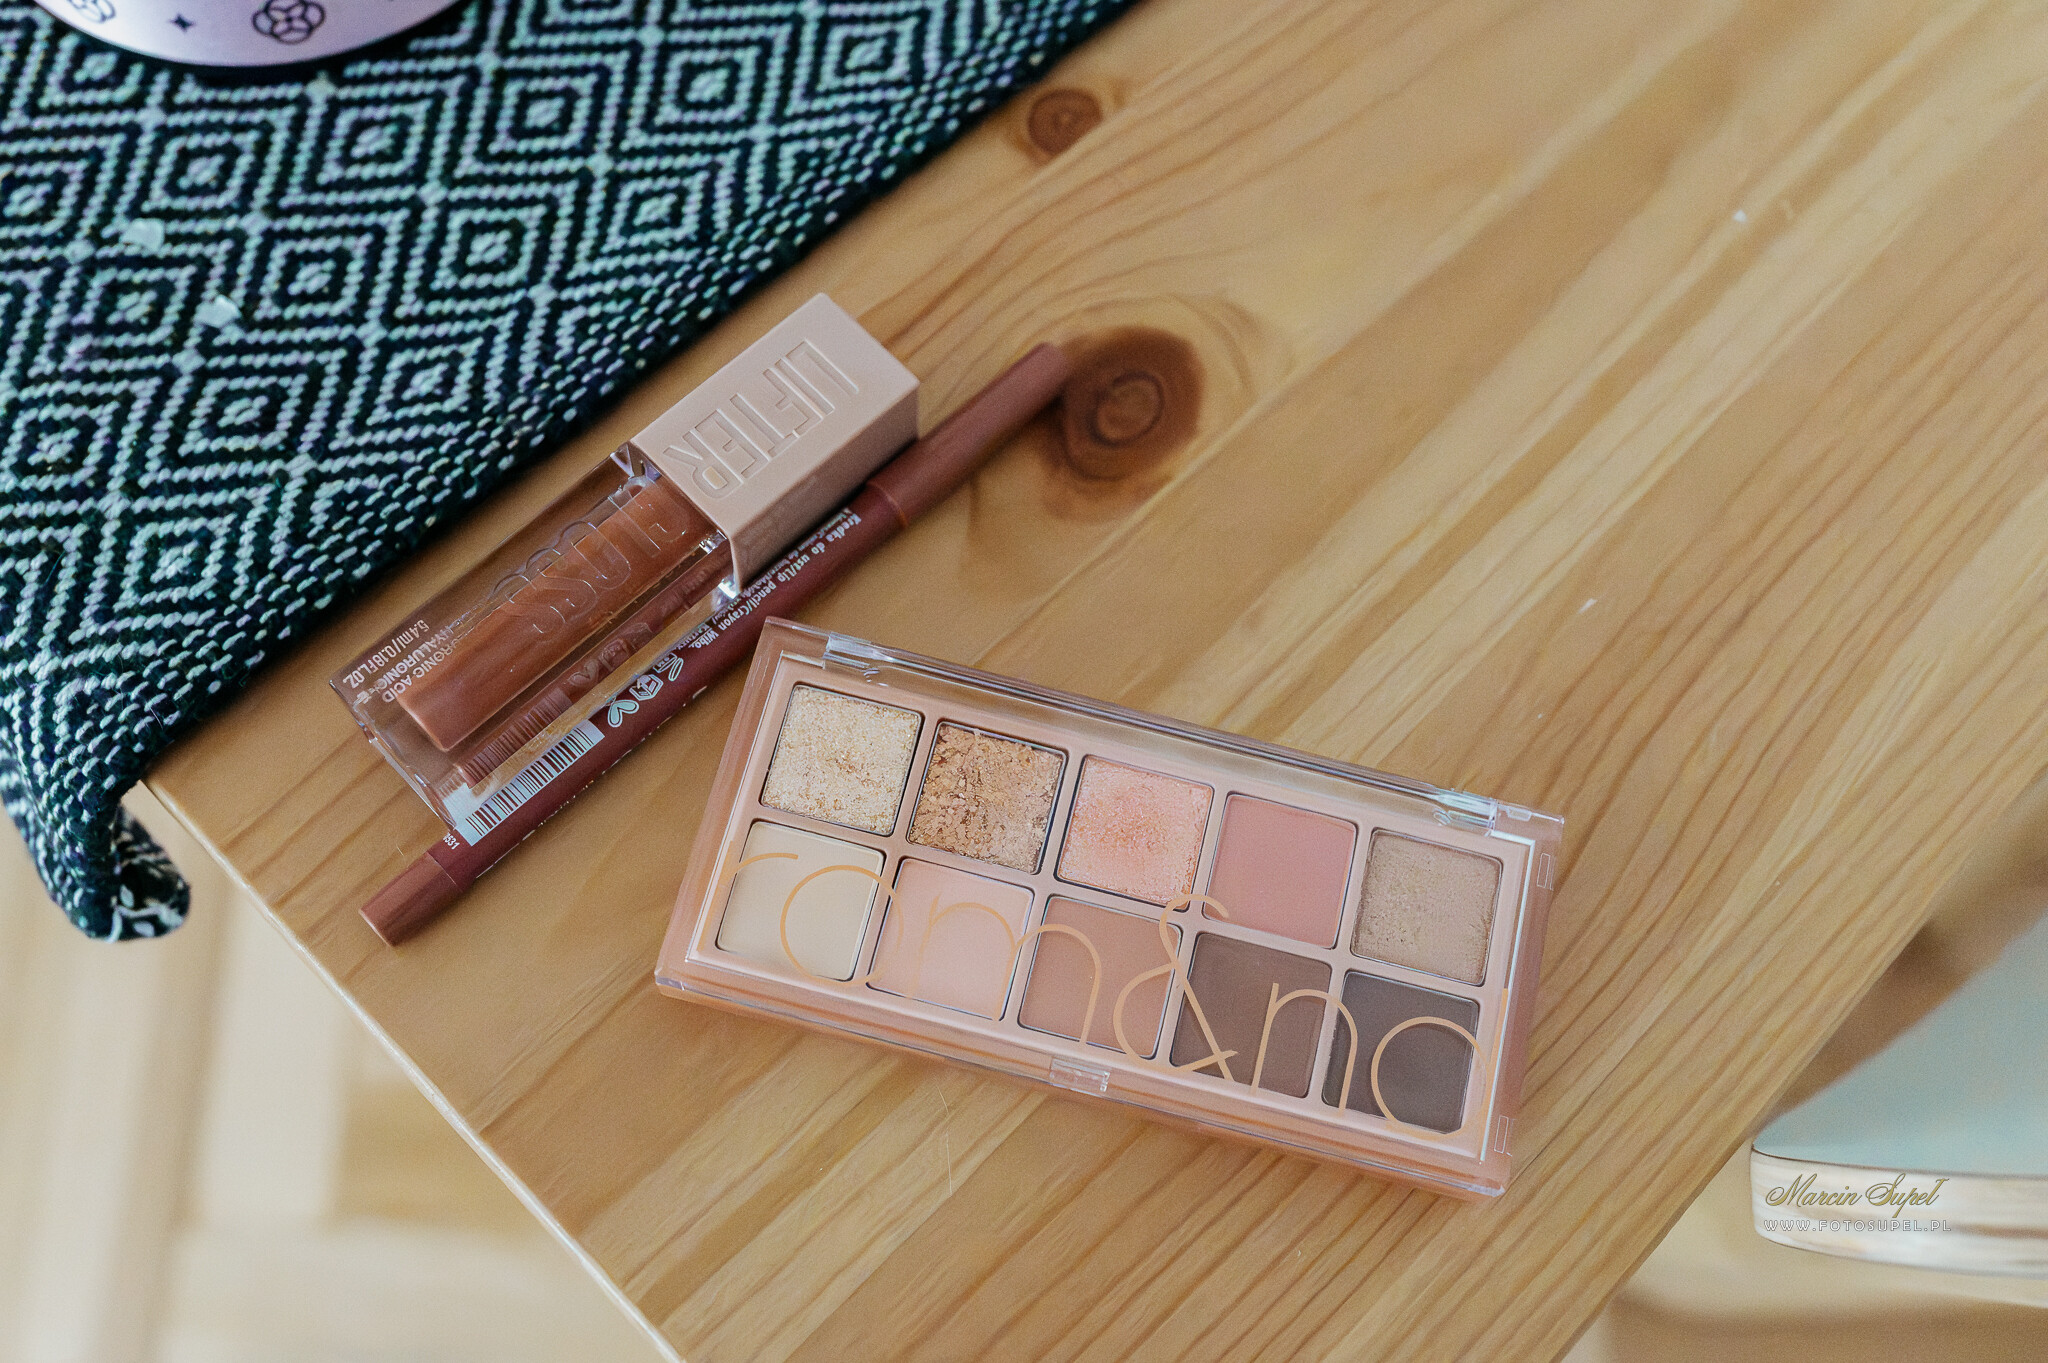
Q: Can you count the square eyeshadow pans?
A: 10